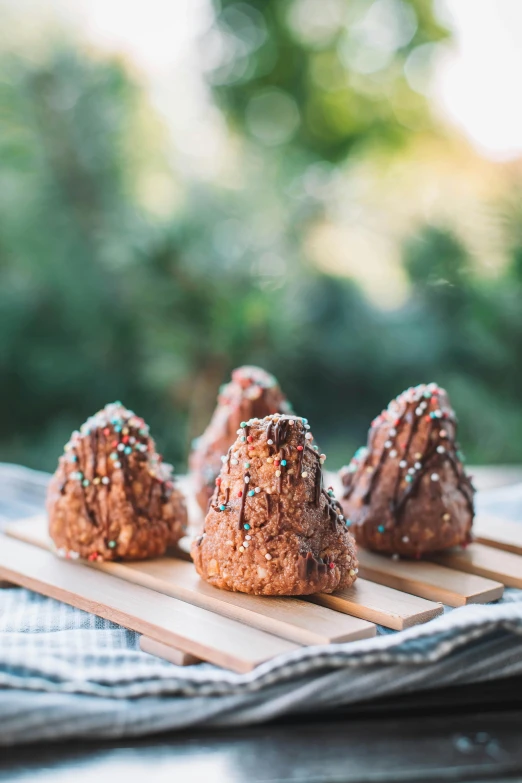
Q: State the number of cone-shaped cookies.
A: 4